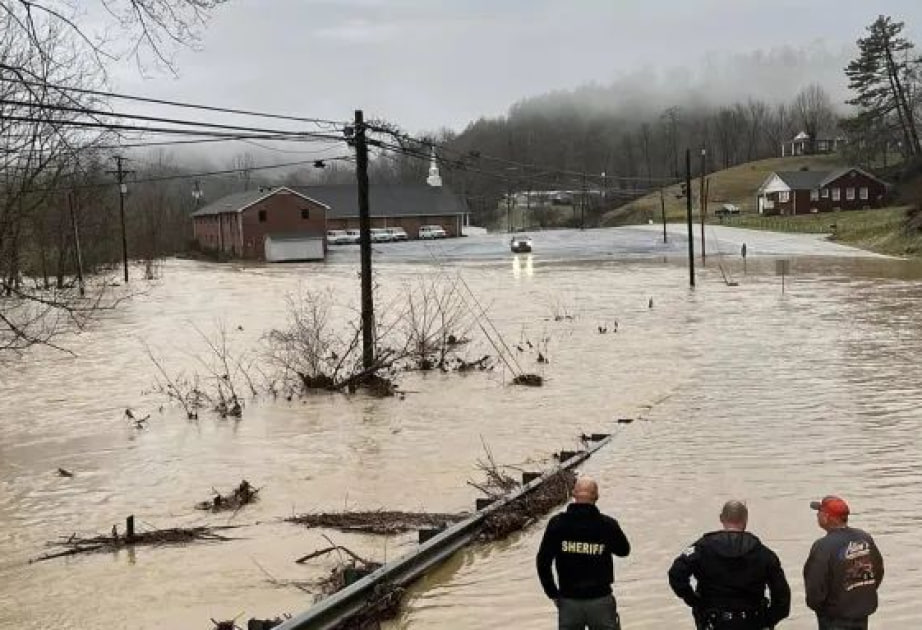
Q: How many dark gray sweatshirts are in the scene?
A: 1